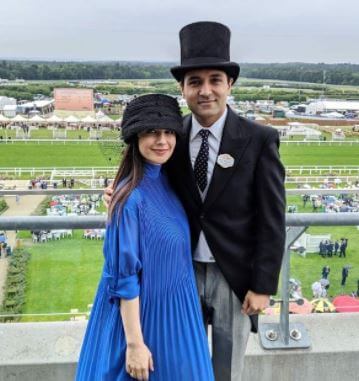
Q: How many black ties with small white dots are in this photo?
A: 1